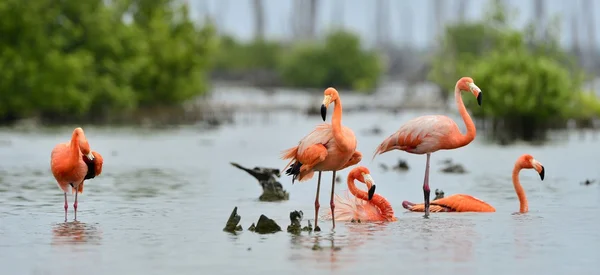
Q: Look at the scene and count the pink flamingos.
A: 5